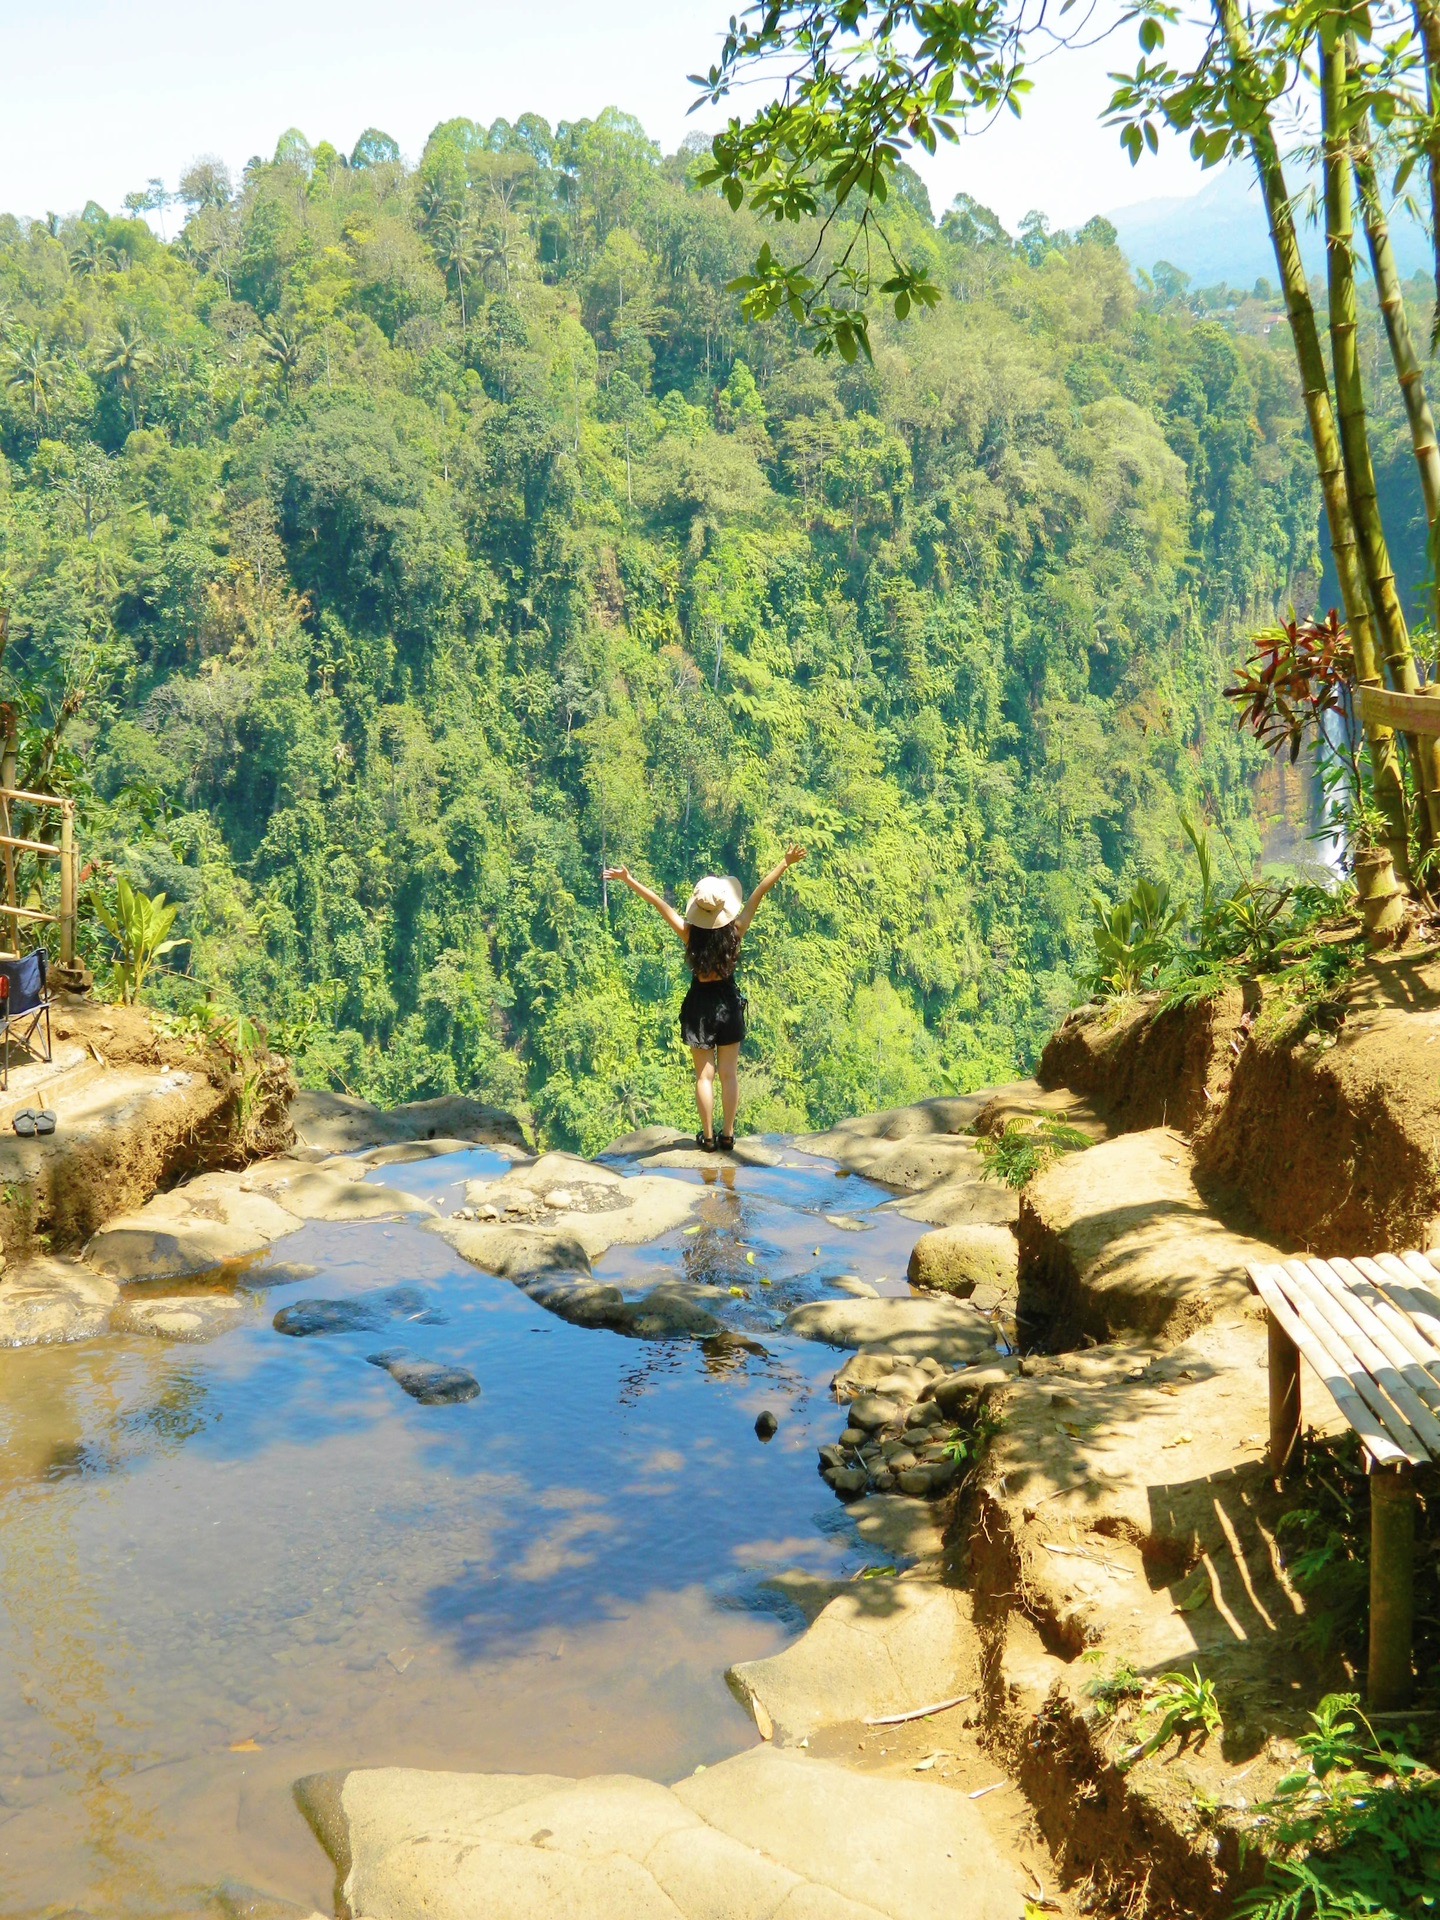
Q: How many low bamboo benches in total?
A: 1